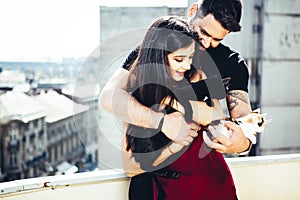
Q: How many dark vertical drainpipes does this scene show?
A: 1